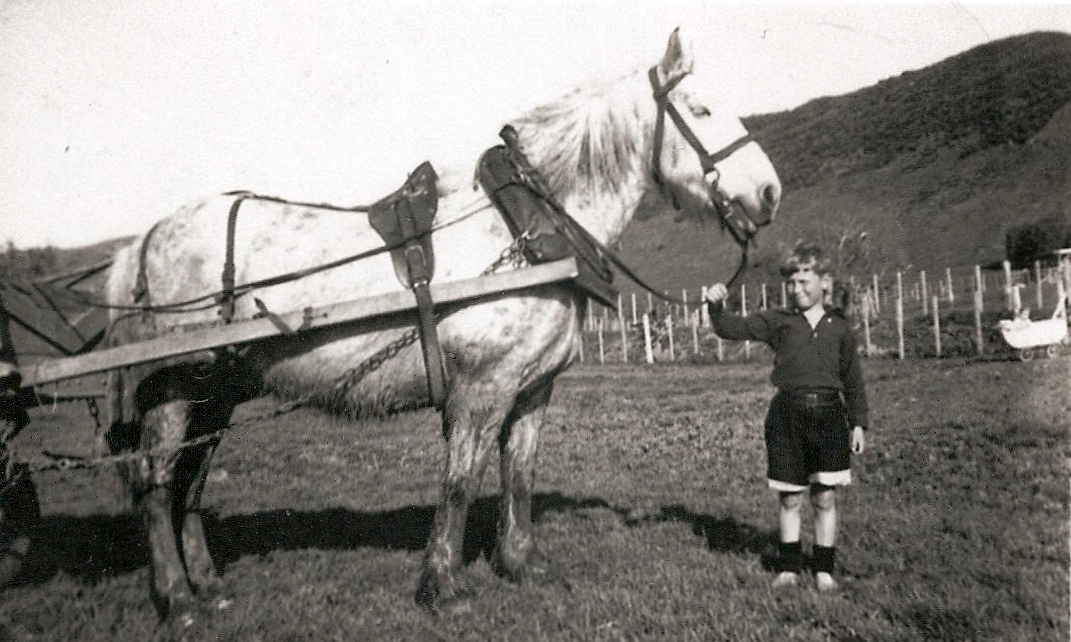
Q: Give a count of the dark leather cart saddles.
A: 1